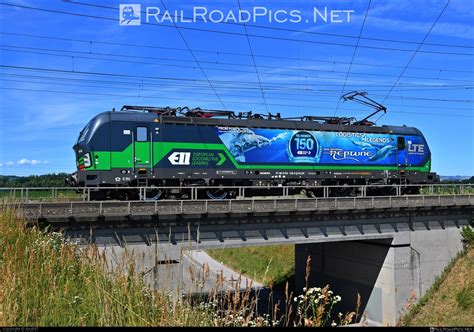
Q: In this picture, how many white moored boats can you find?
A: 0